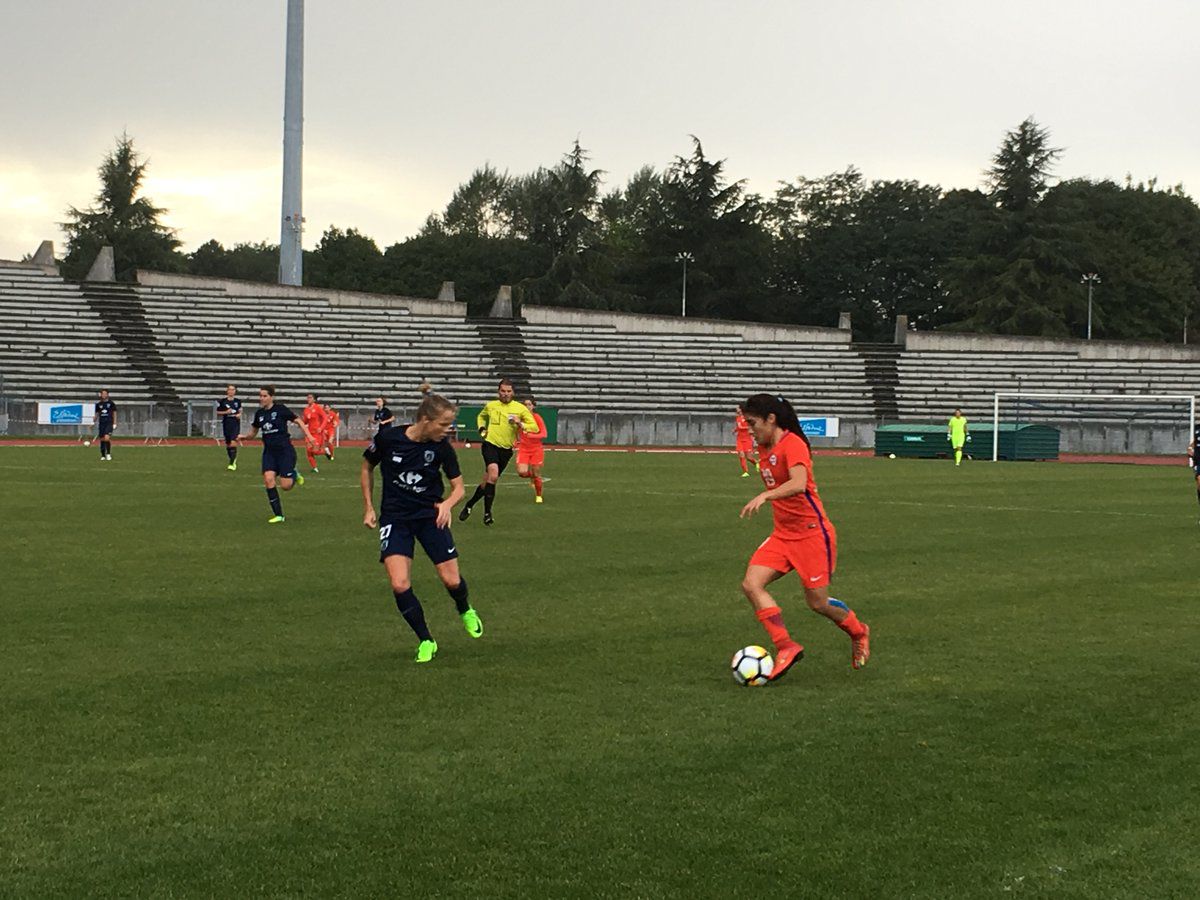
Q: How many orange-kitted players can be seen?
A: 5